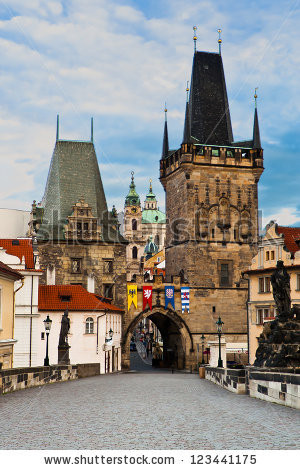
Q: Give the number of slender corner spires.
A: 3